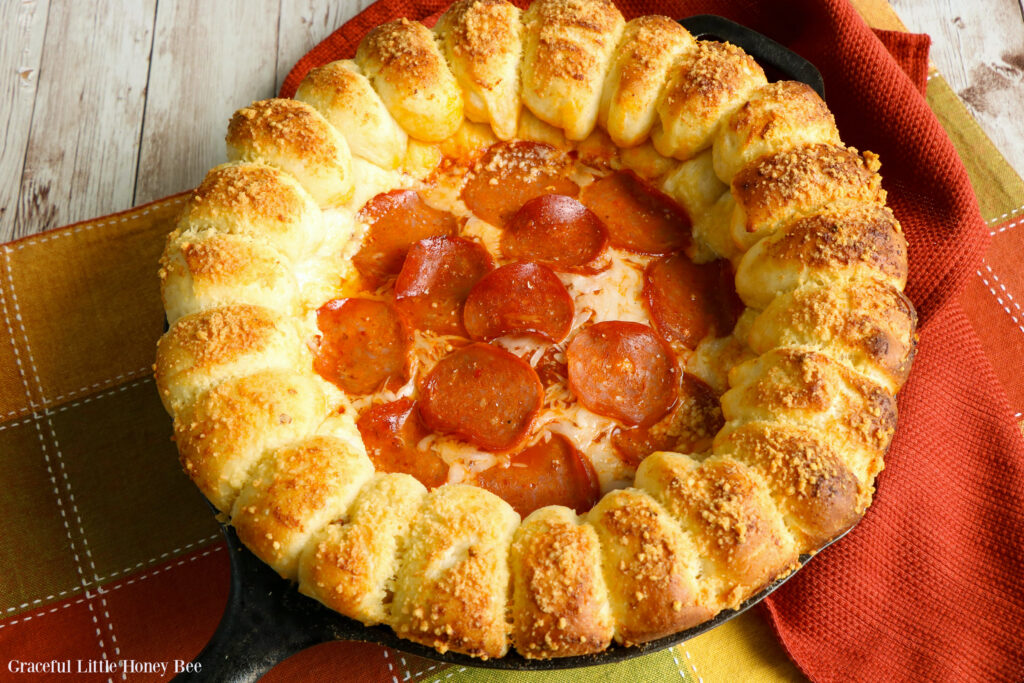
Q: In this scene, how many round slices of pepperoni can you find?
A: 13